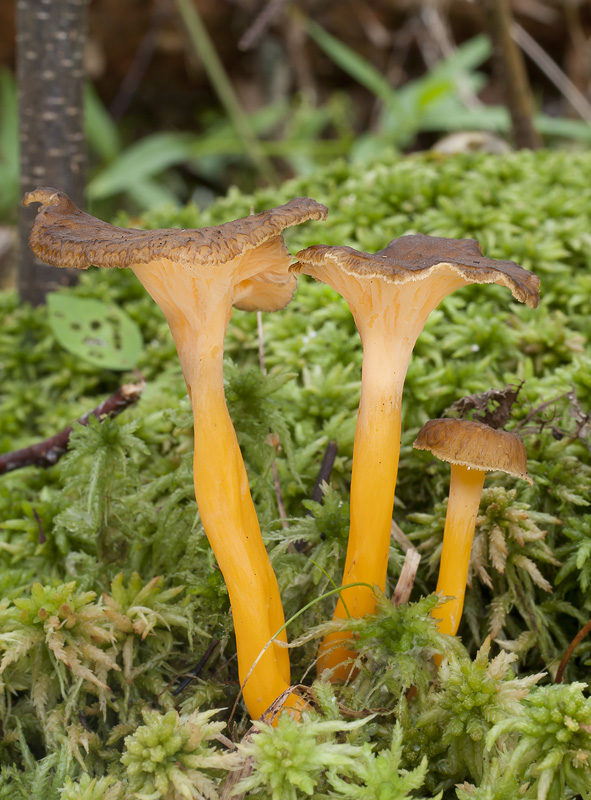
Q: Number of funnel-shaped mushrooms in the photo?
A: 2